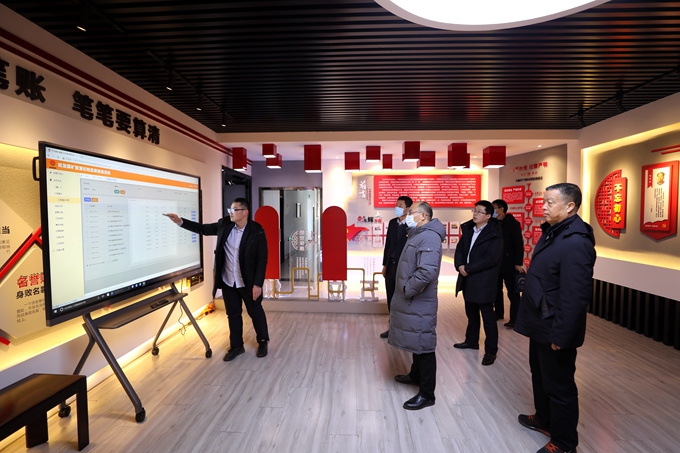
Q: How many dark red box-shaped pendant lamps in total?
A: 12